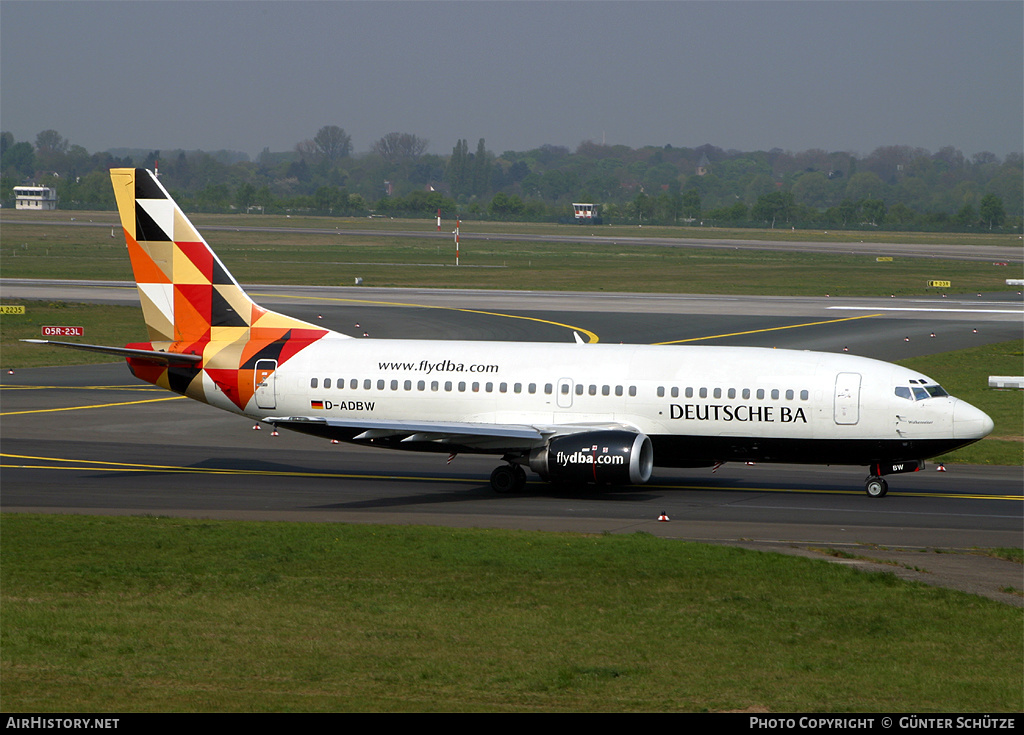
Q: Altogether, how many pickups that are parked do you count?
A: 0